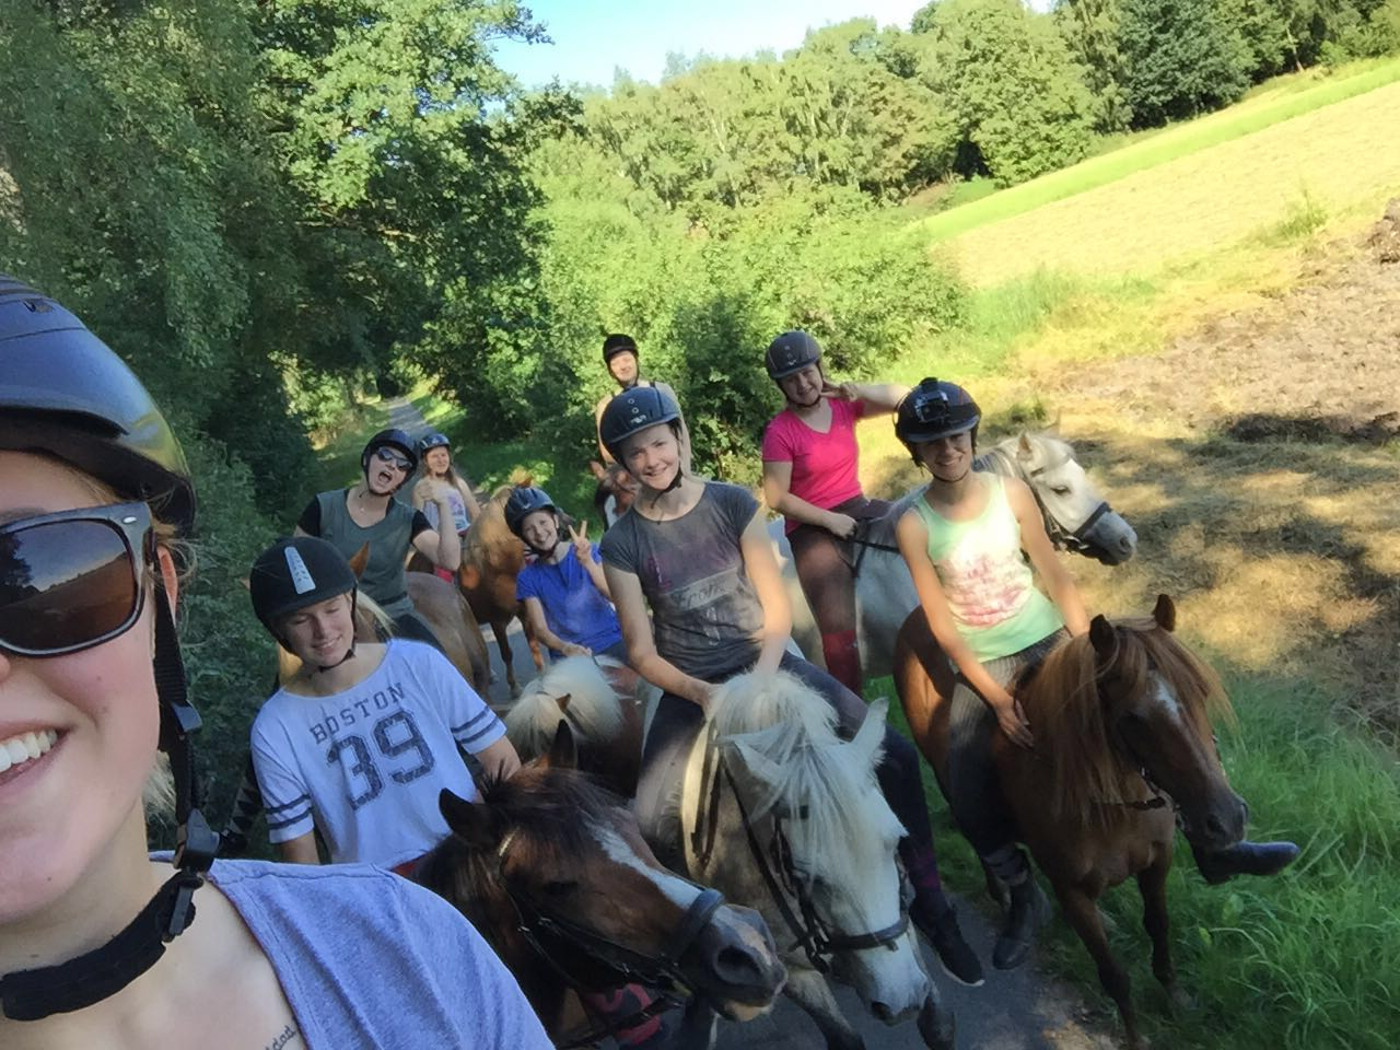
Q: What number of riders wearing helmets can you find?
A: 9